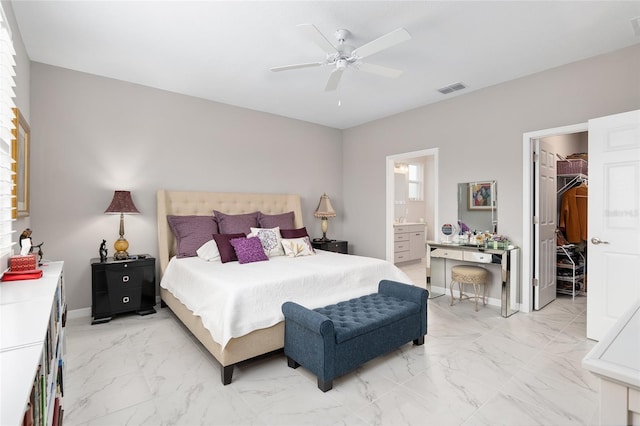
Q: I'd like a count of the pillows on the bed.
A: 9